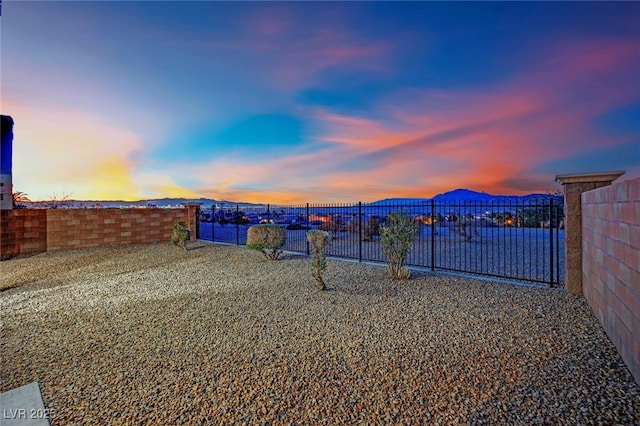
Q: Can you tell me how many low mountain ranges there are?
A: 2